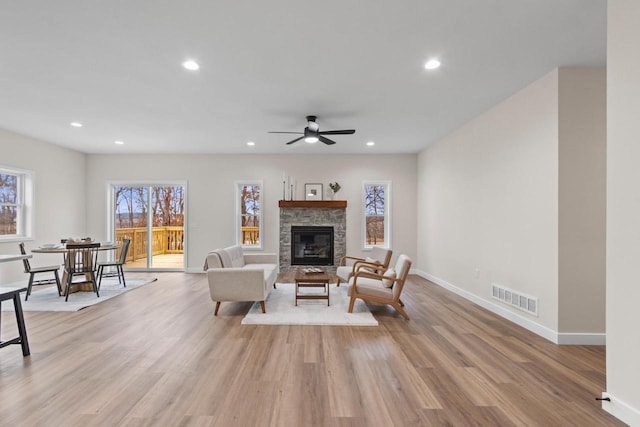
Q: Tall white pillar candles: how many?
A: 2